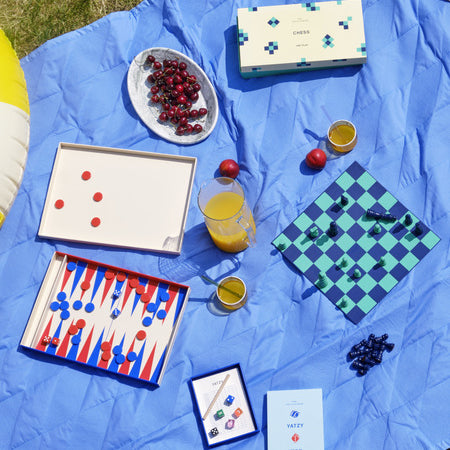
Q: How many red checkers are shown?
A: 15